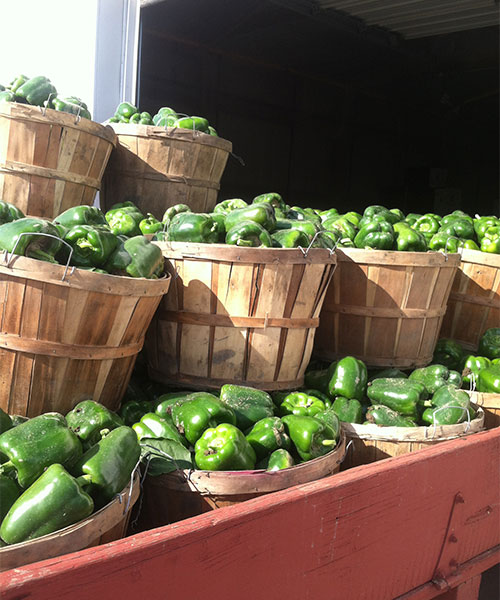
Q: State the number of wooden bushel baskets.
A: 10